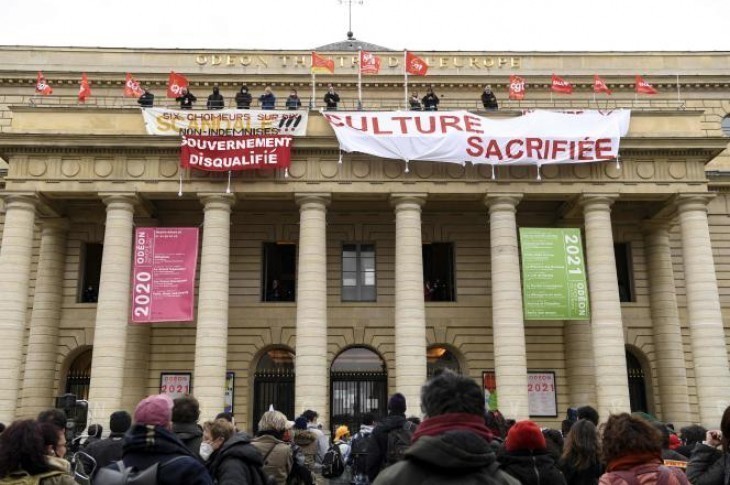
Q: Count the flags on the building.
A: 11